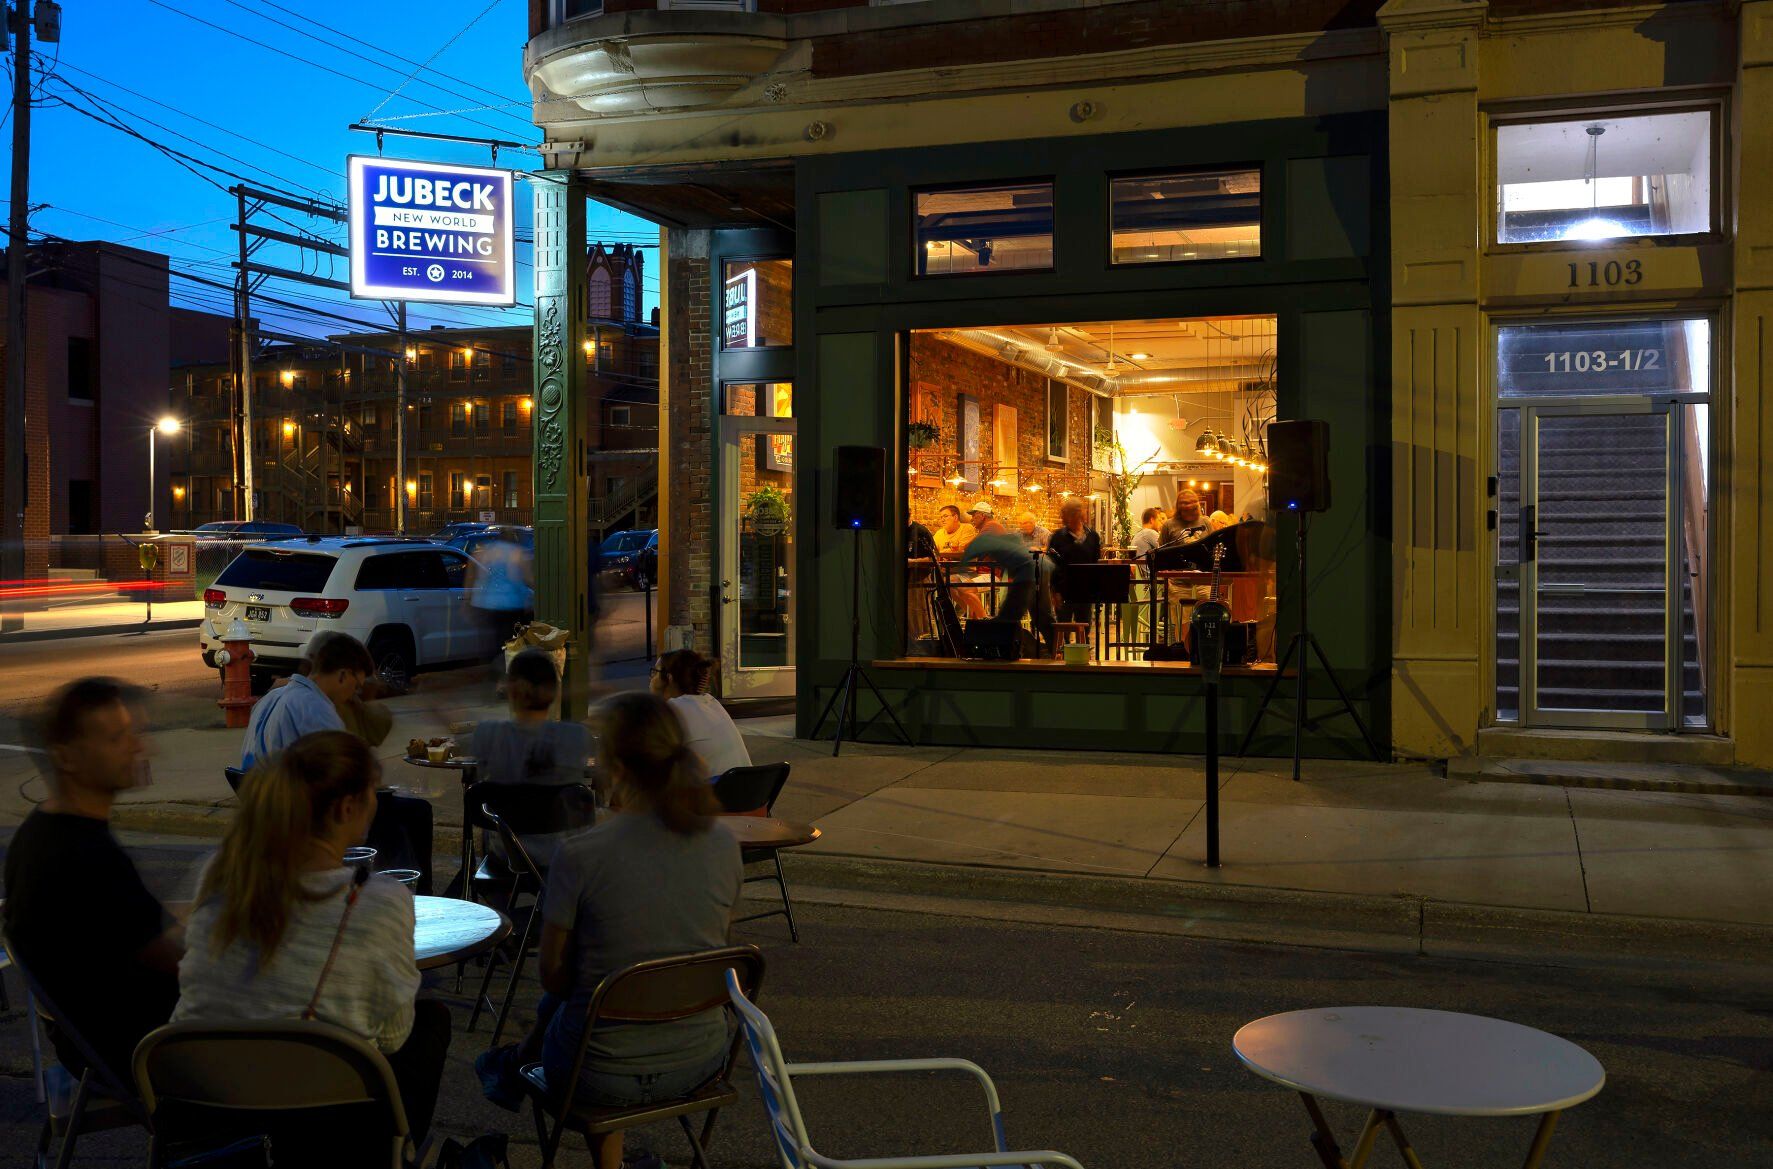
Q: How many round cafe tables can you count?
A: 4